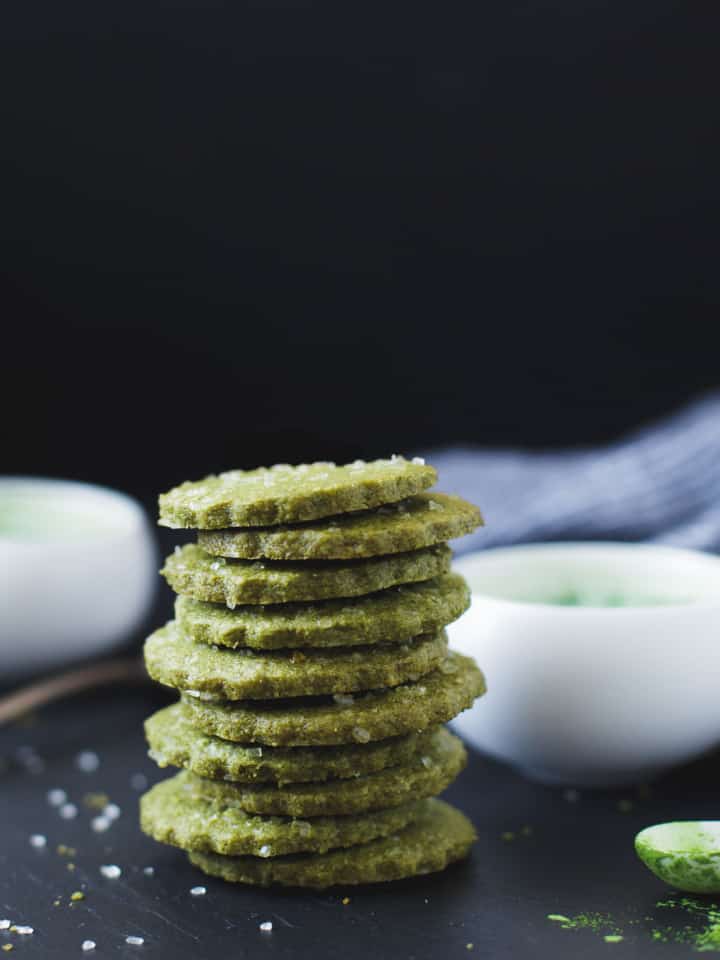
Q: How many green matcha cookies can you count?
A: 10